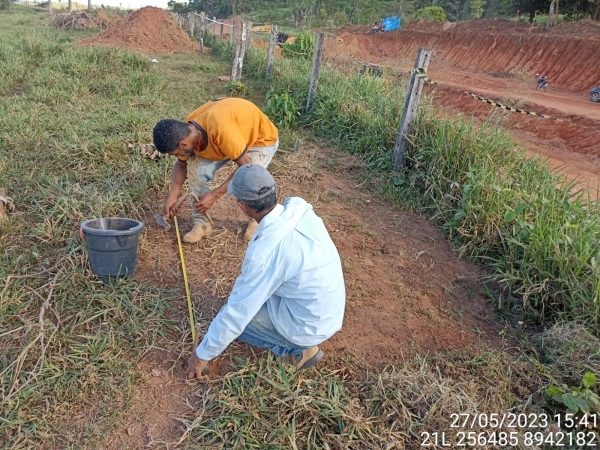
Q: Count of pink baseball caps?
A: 0